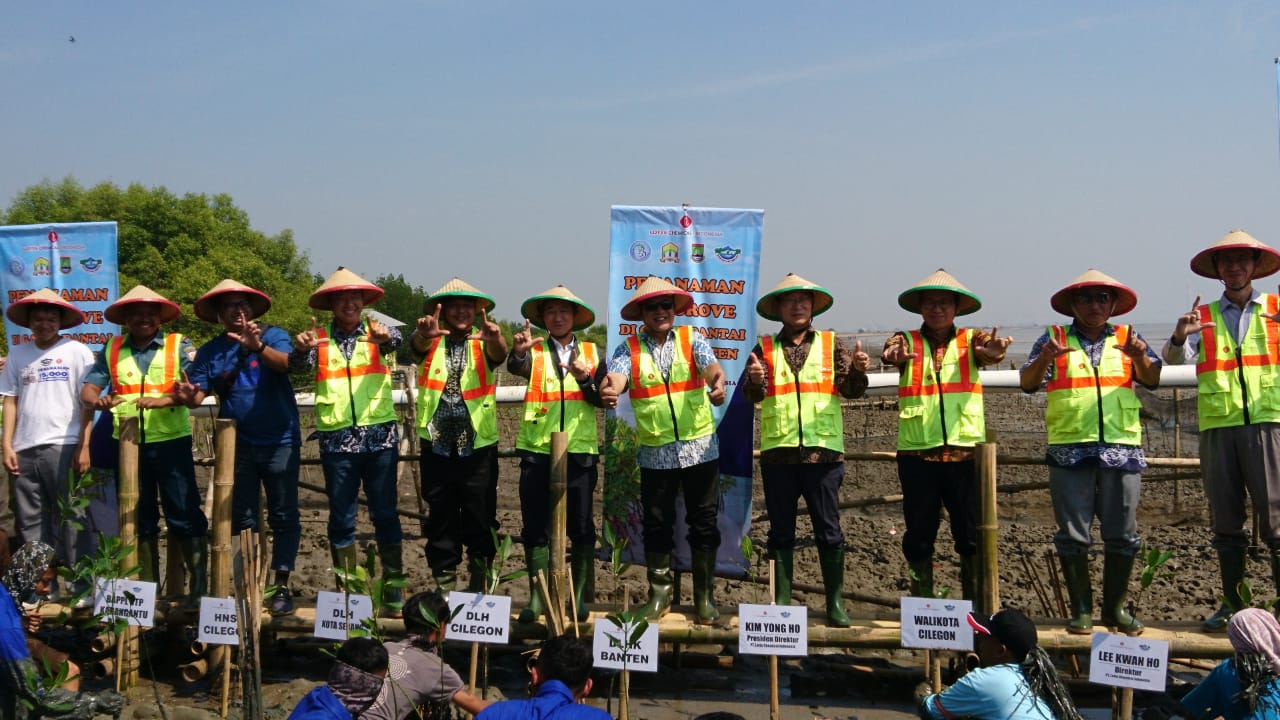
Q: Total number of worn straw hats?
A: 11